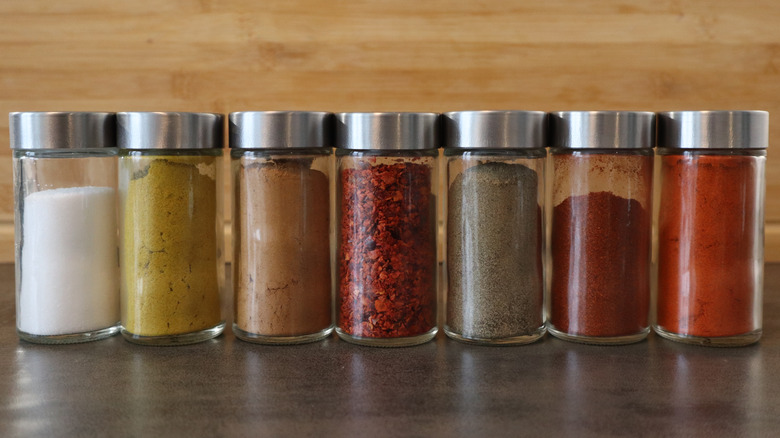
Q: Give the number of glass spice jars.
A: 7